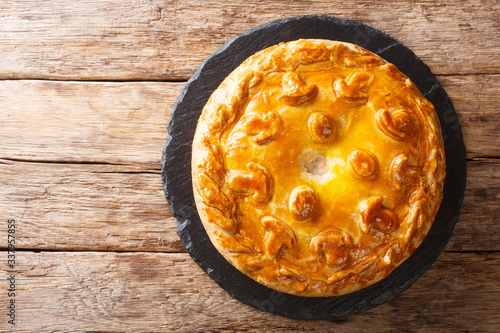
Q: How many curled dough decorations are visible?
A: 9